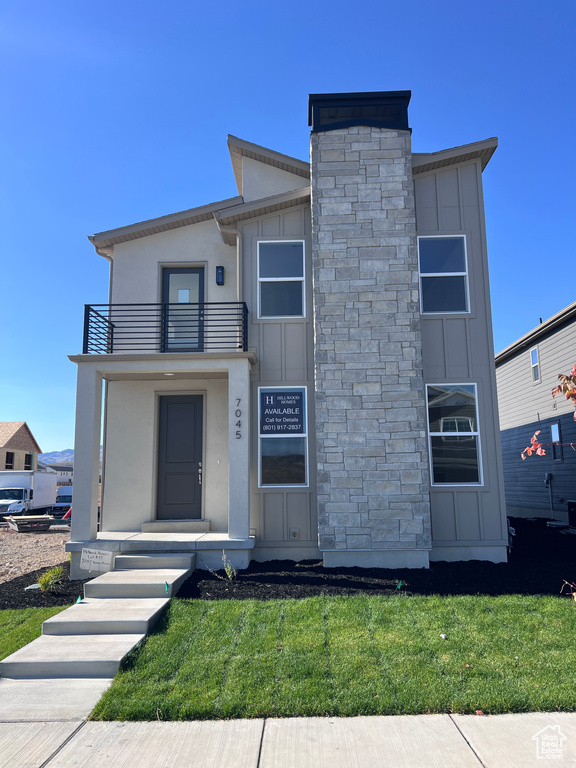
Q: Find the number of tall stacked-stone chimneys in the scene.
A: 1